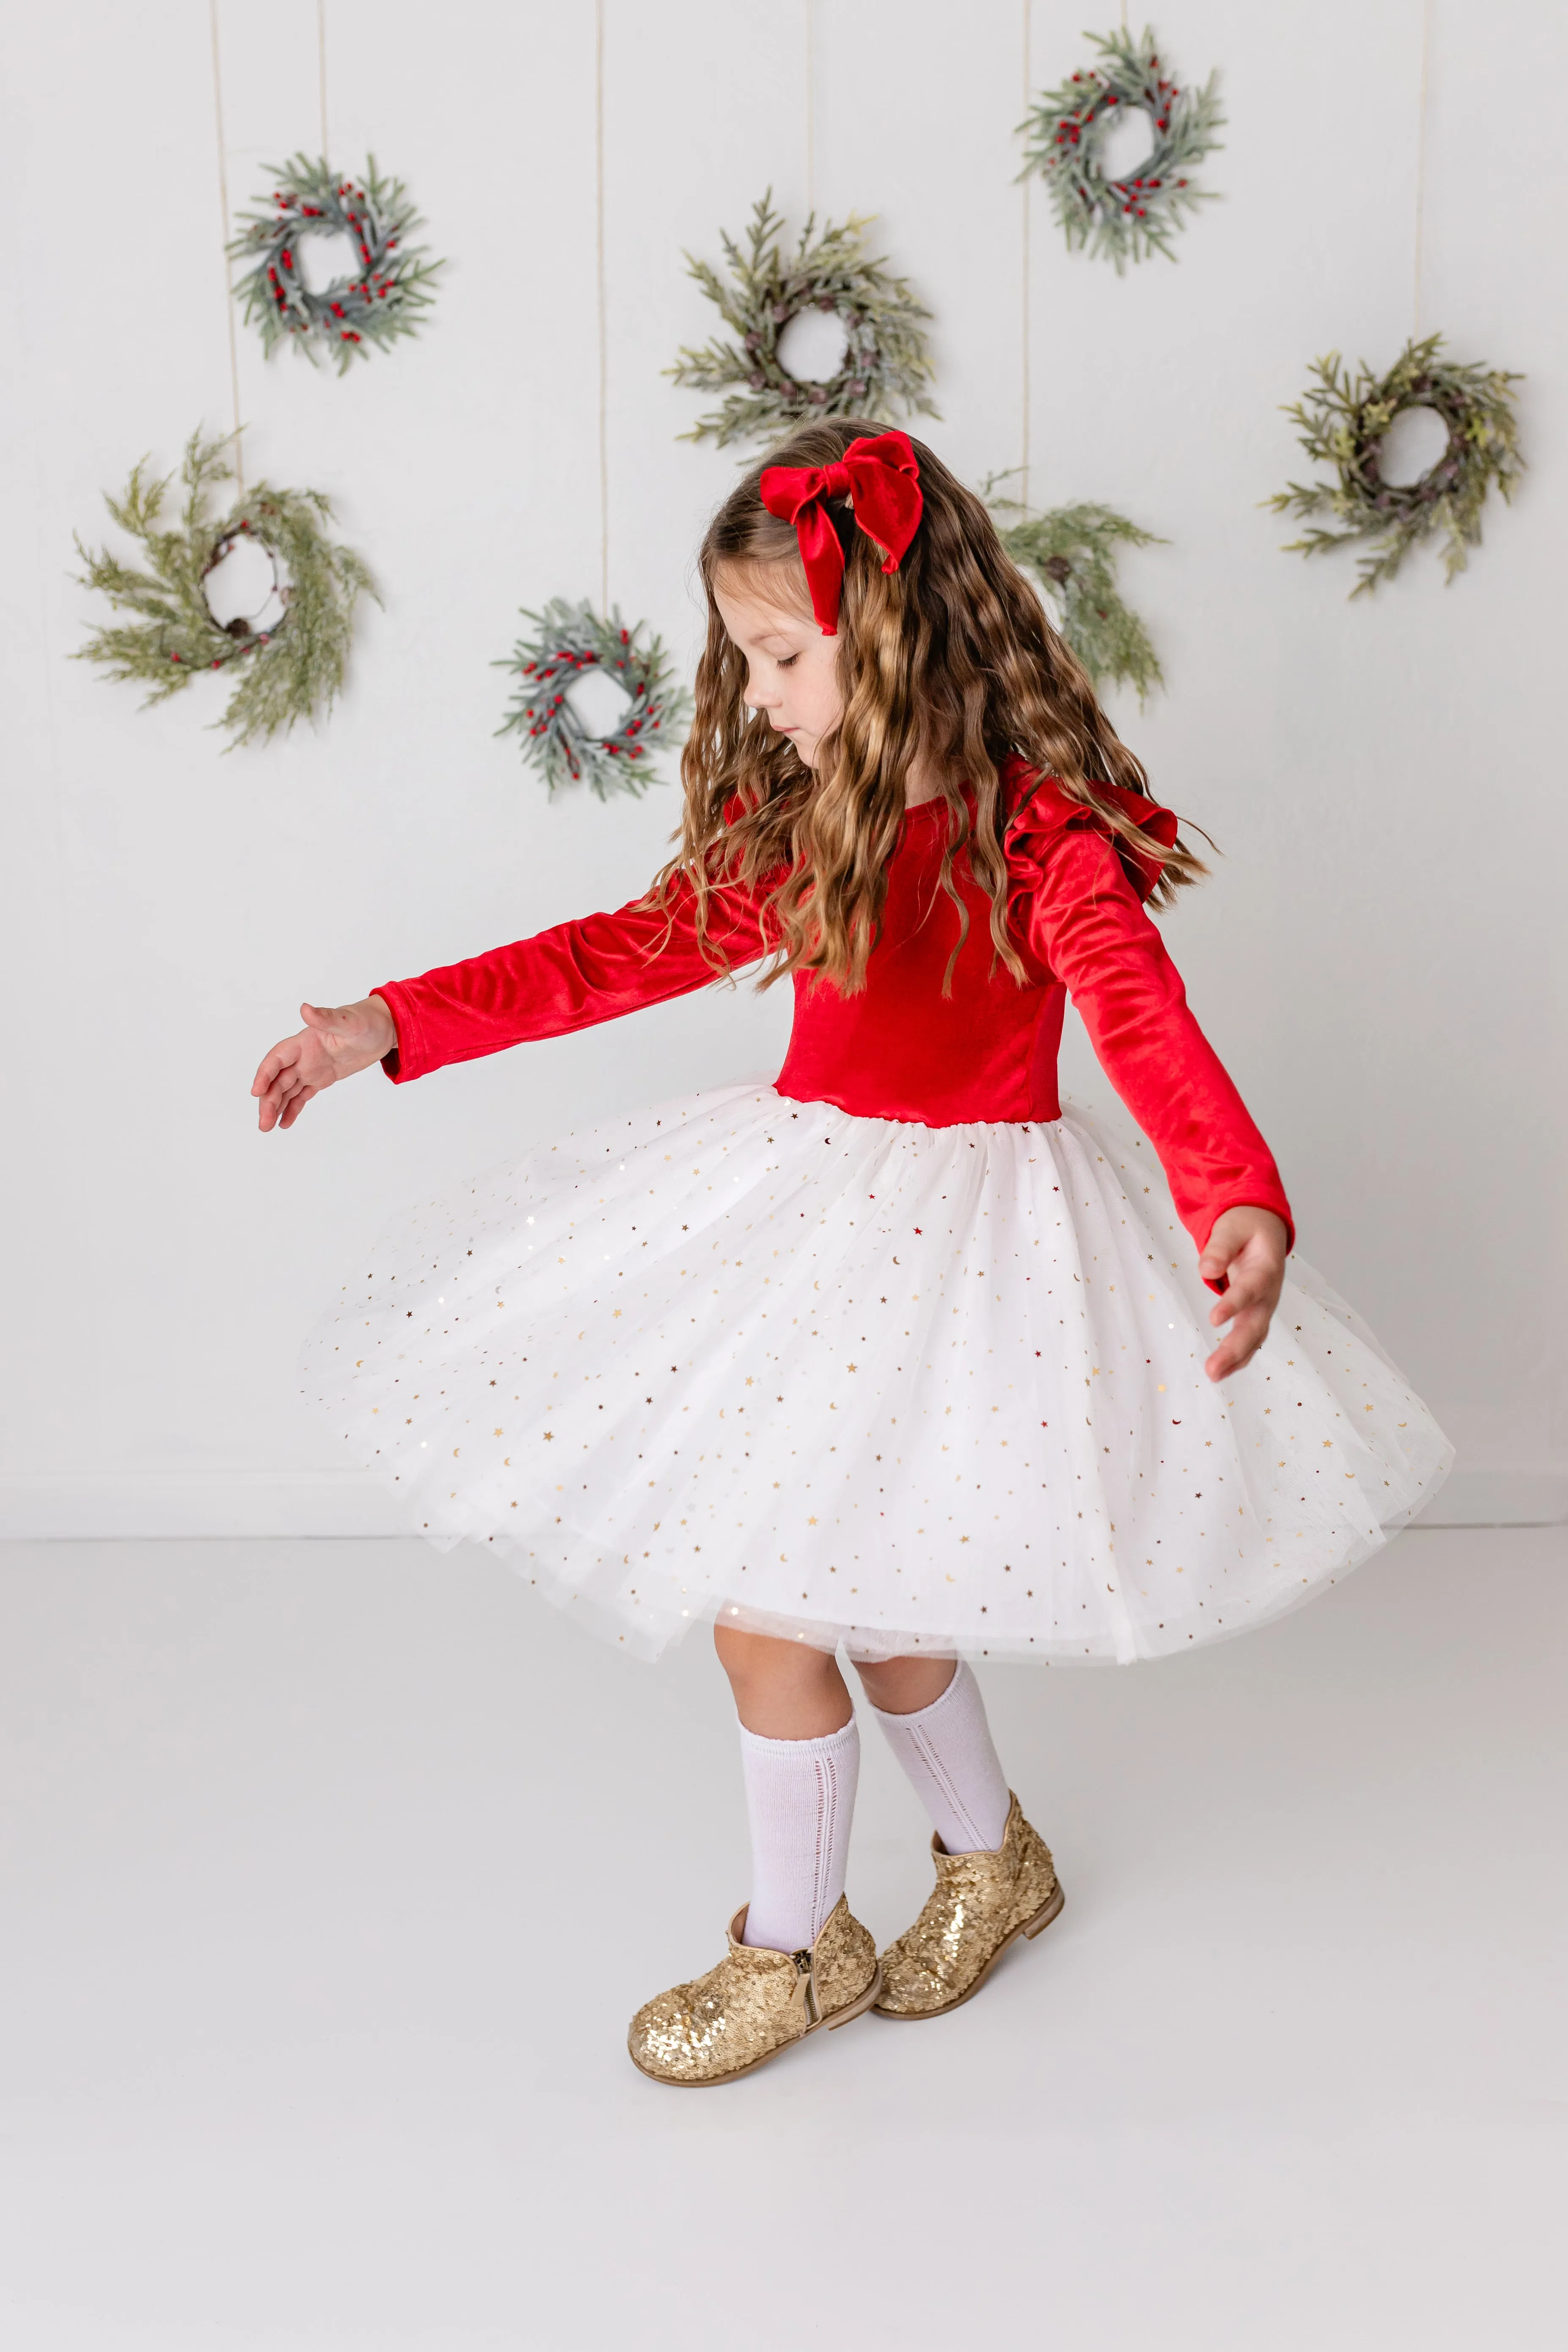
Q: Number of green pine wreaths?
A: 7